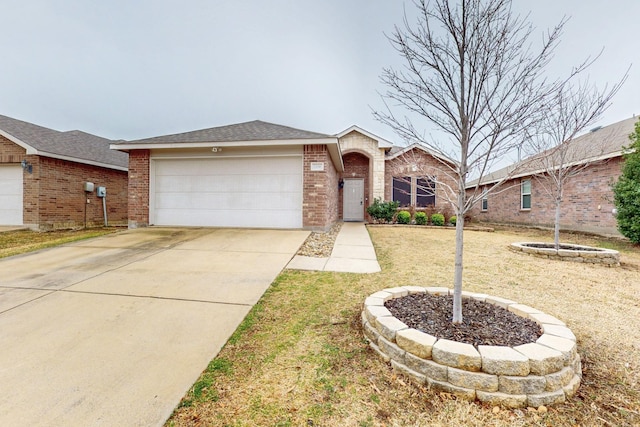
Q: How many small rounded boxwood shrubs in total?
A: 4